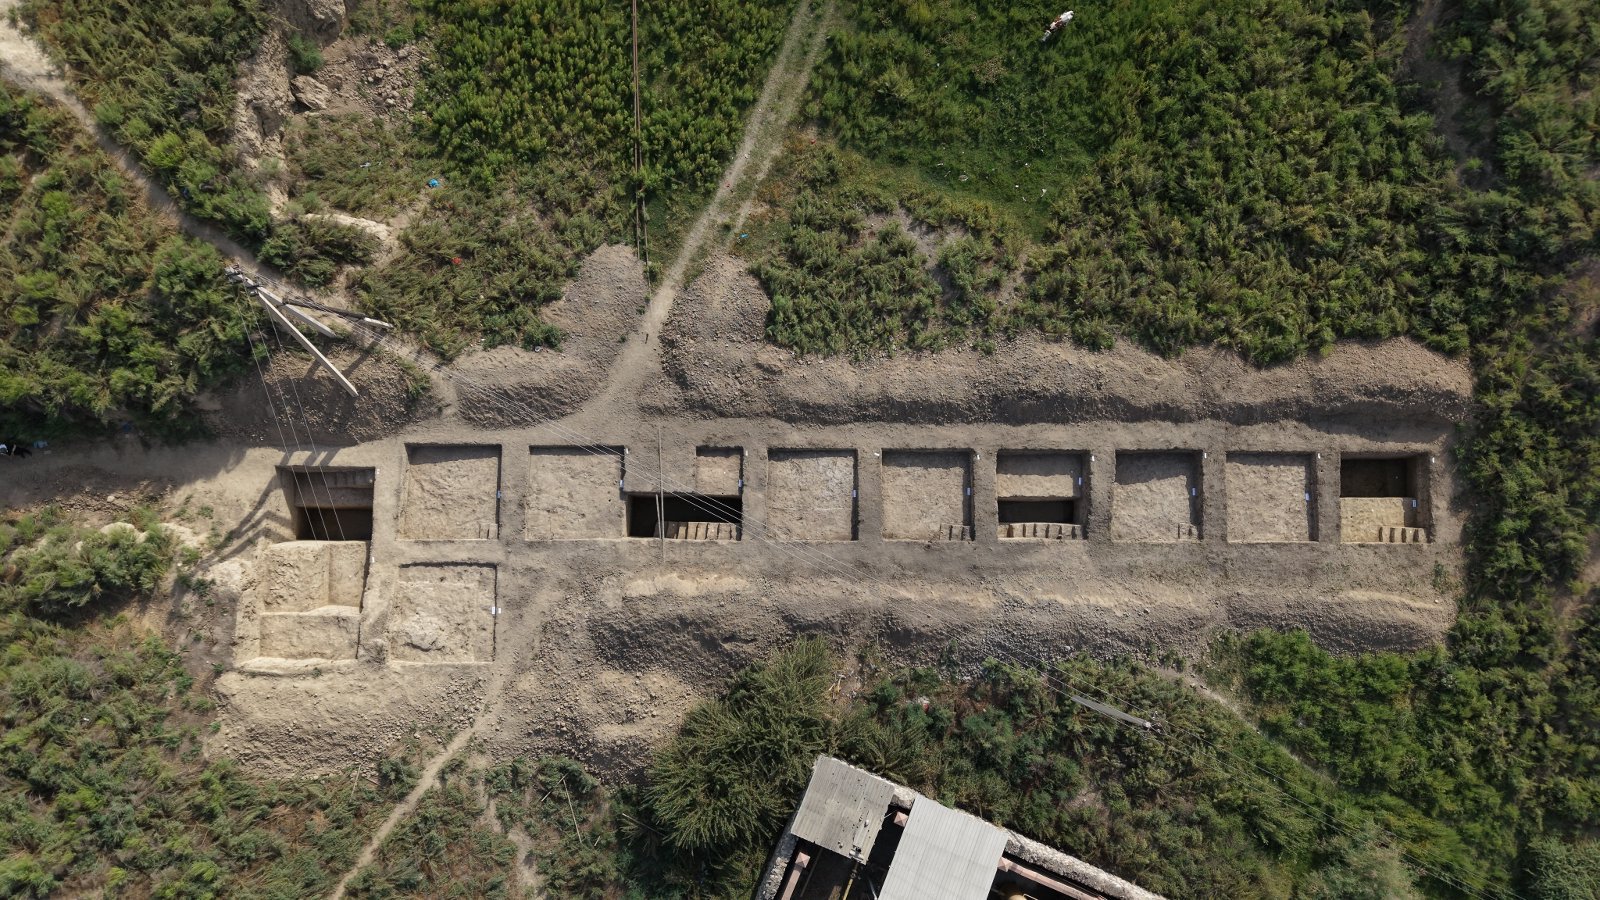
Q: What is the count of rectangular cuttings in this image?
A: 12